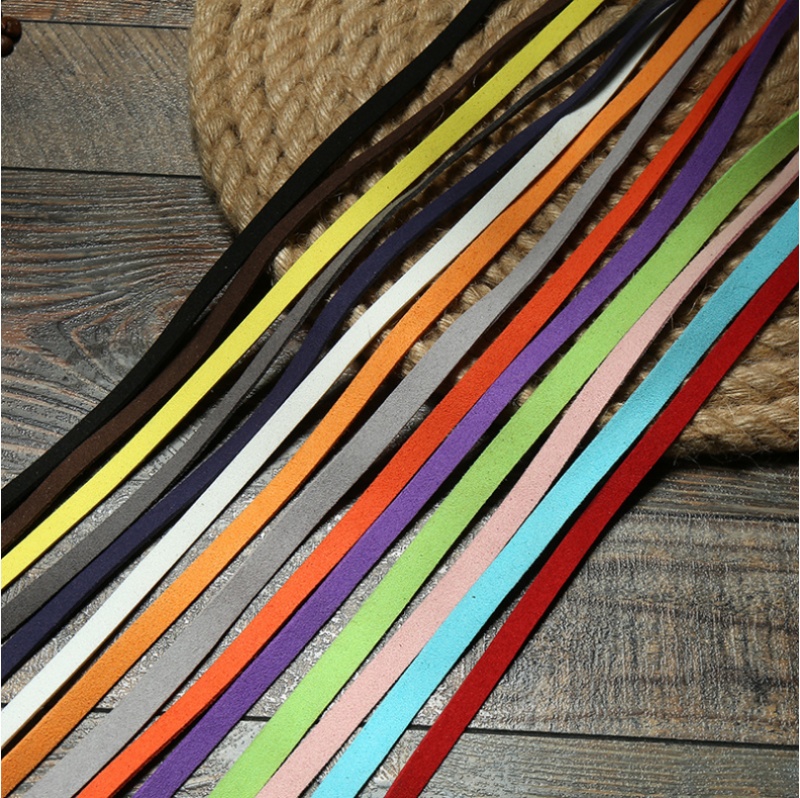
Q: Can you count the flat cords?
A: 14